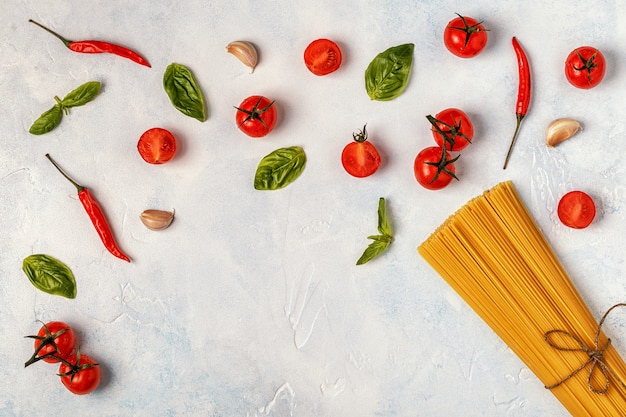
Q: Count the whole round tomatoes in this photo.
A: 7